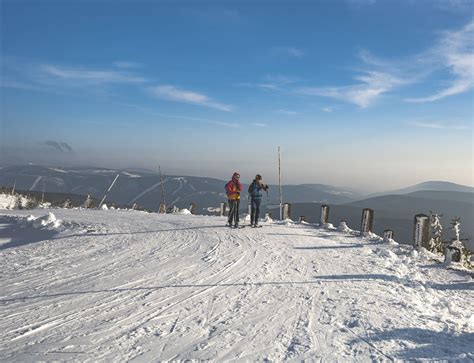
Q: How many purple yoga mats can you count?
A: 0